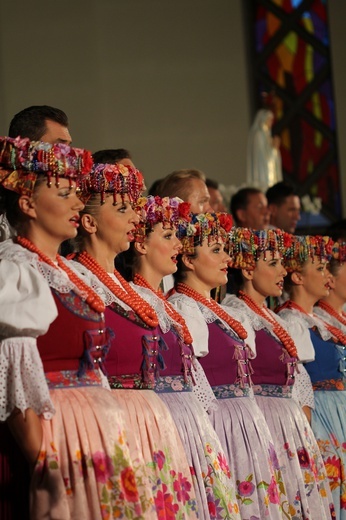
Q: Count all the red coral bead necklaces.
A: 7